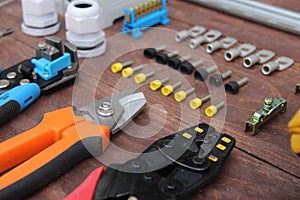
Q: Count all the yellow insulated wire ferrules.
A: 8